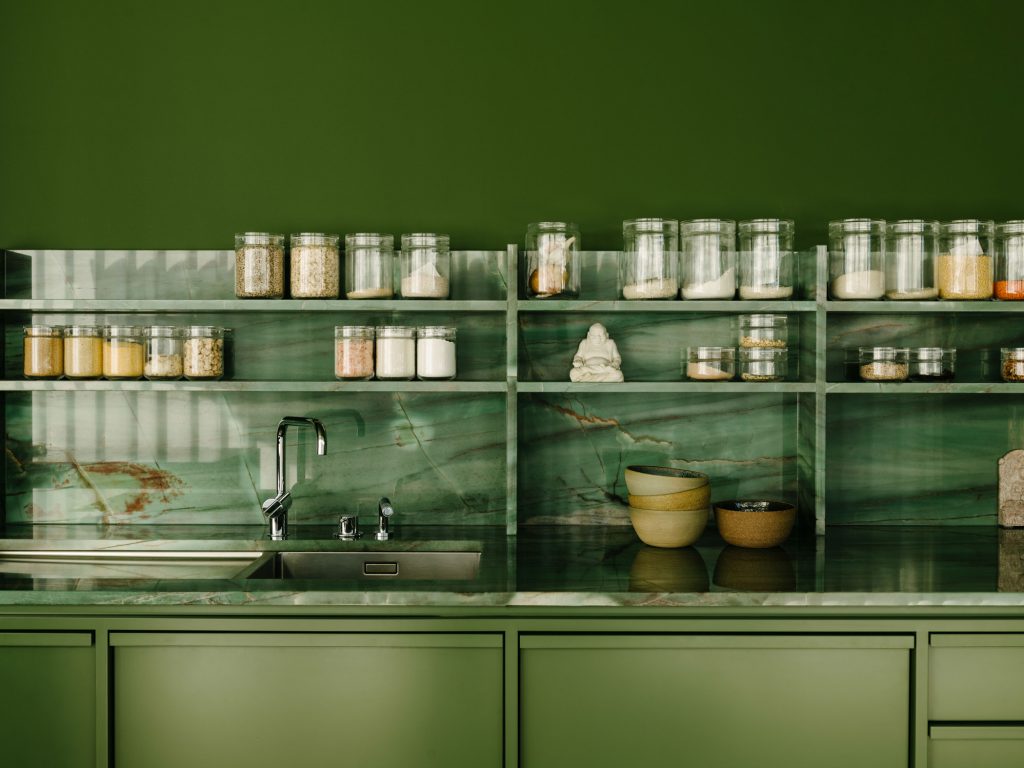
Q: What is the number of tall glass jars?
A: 12